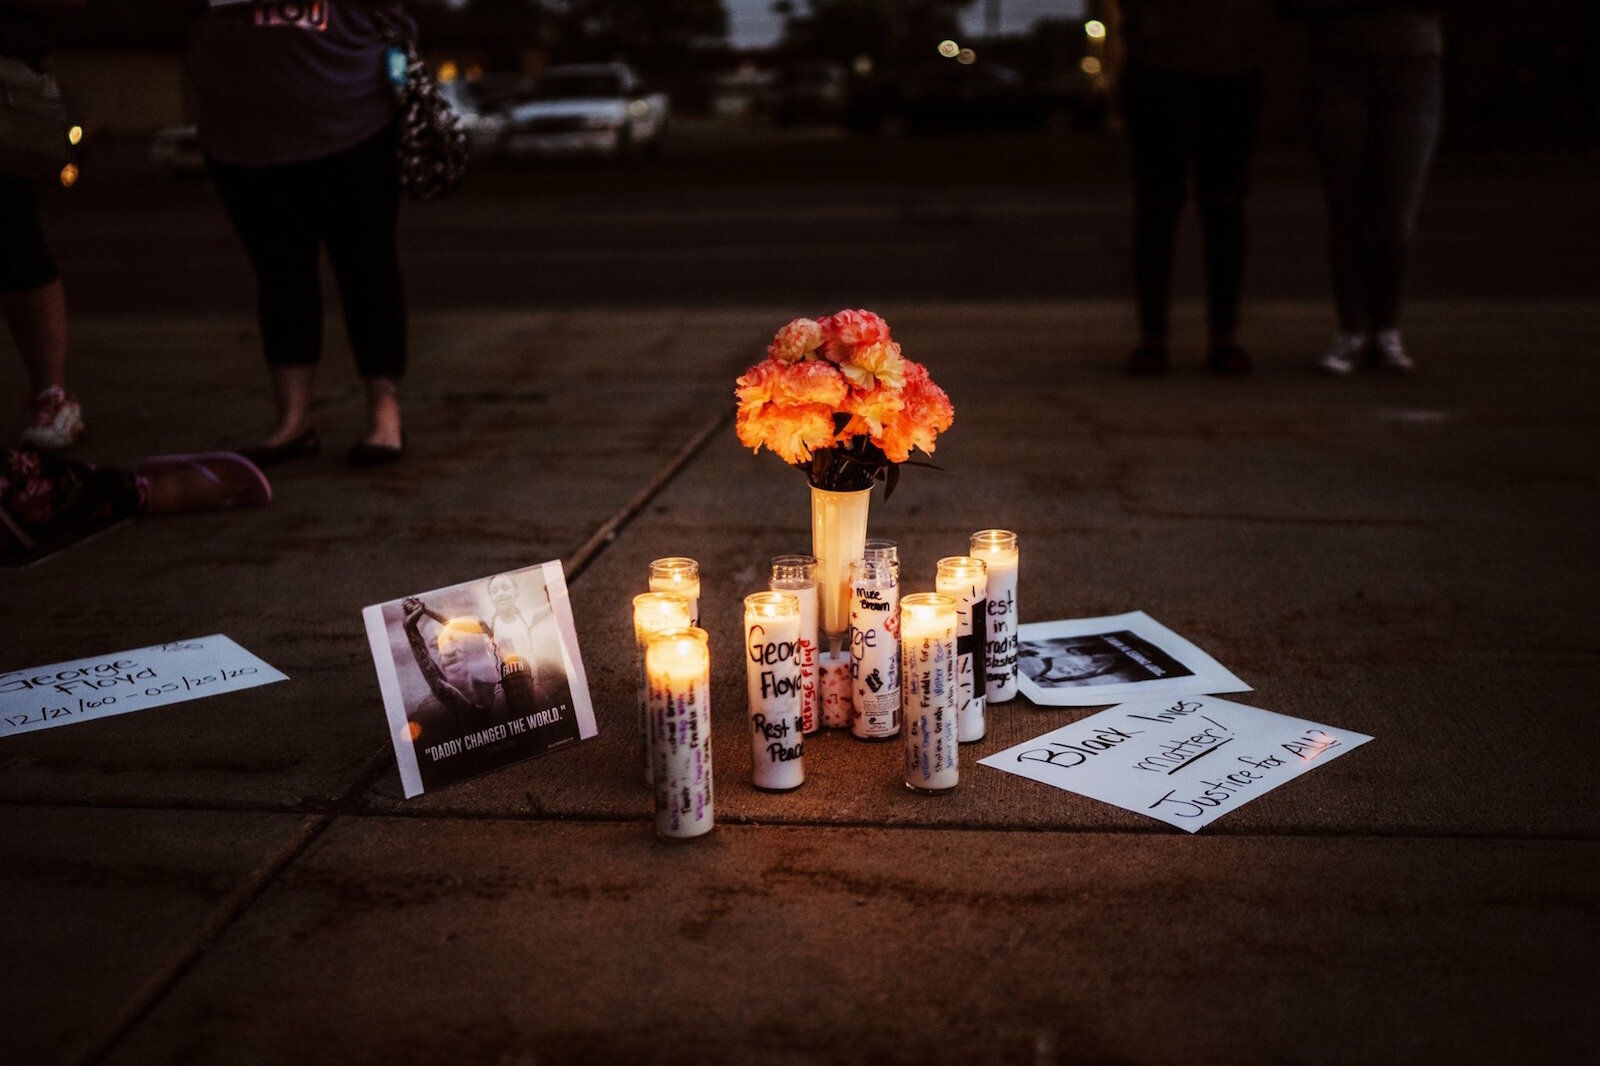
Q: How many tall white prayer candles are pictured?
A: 10